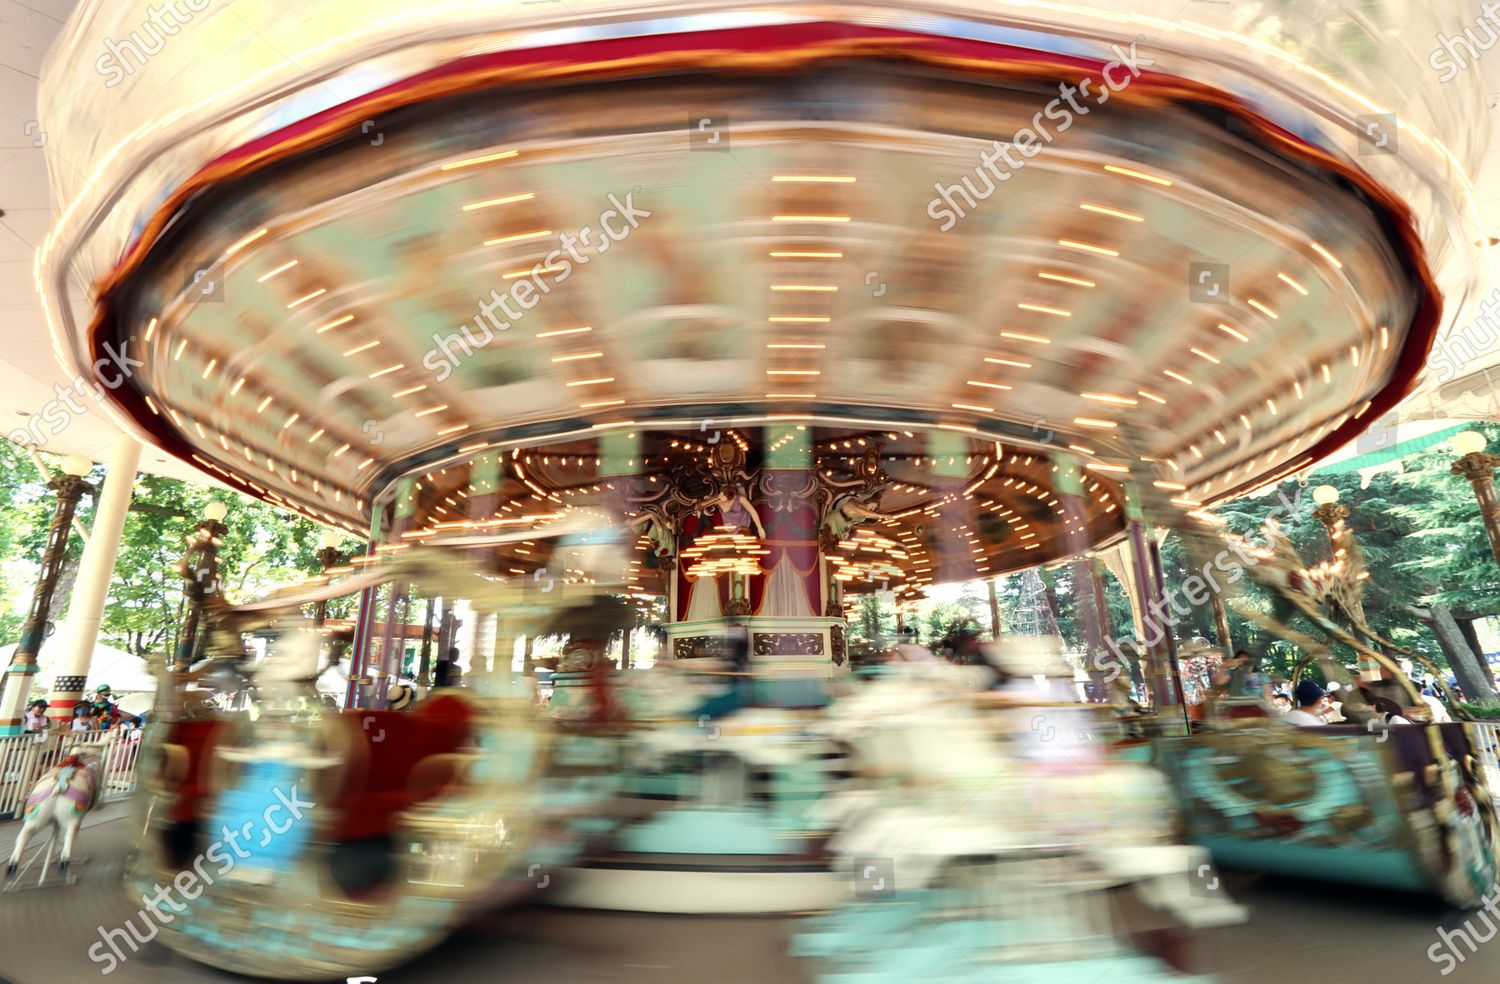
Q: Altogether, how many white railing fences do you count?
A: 2